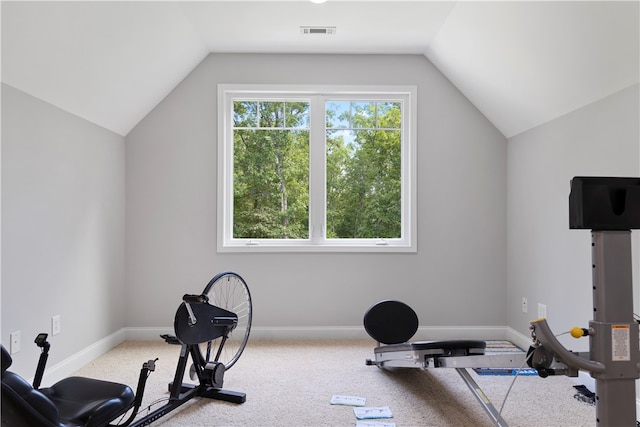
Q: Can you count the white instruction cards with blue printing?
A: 3